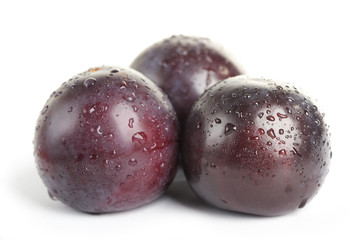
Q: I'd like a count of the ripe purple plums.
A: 3